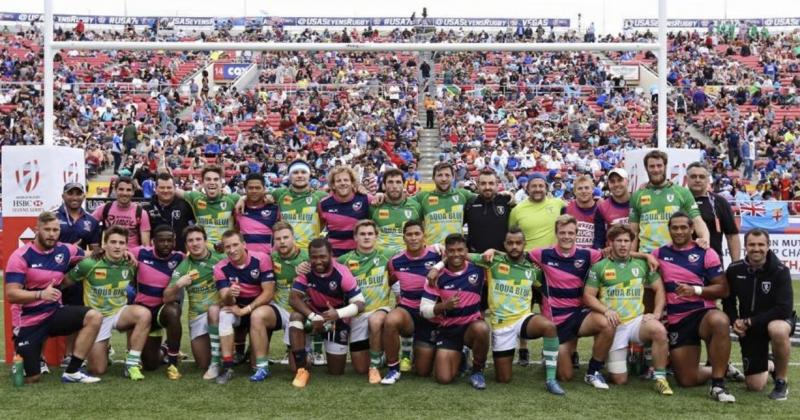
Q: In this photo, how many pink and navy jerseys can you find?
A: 10